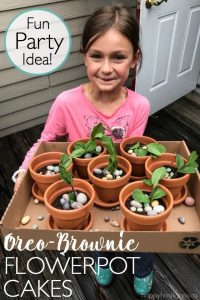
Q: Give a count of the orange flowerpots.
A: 7